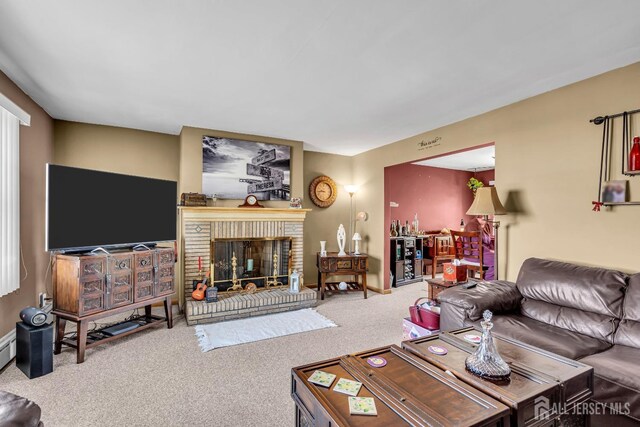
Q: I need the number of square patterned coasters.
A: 3